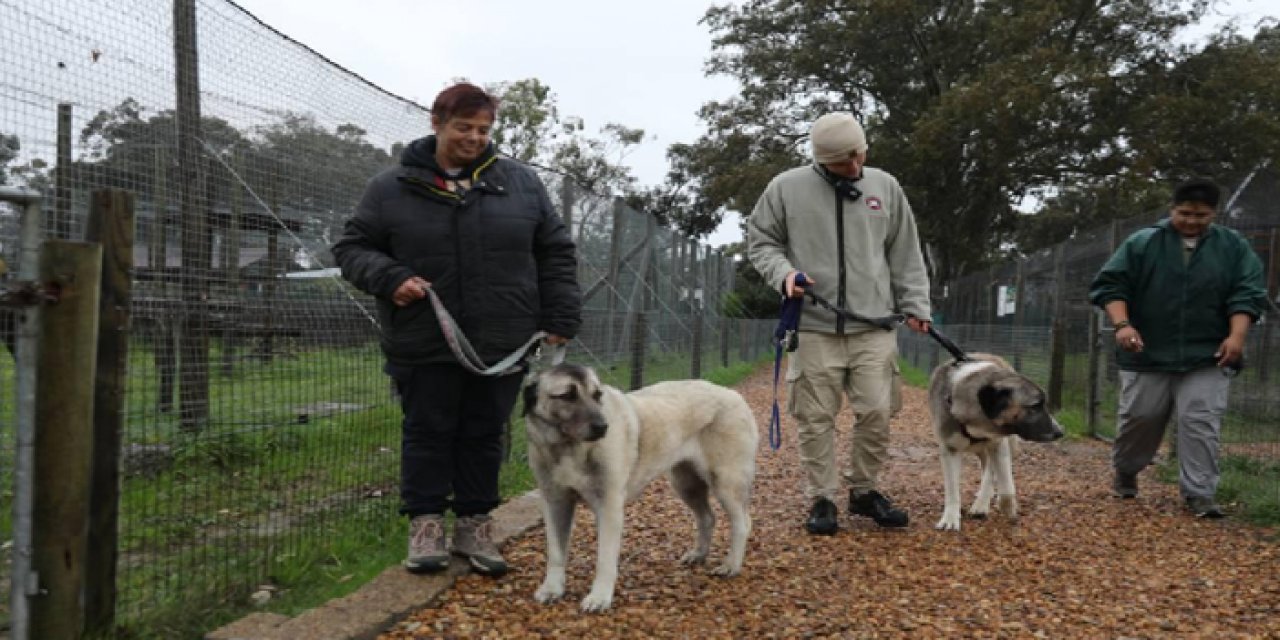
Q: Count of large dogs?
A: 2